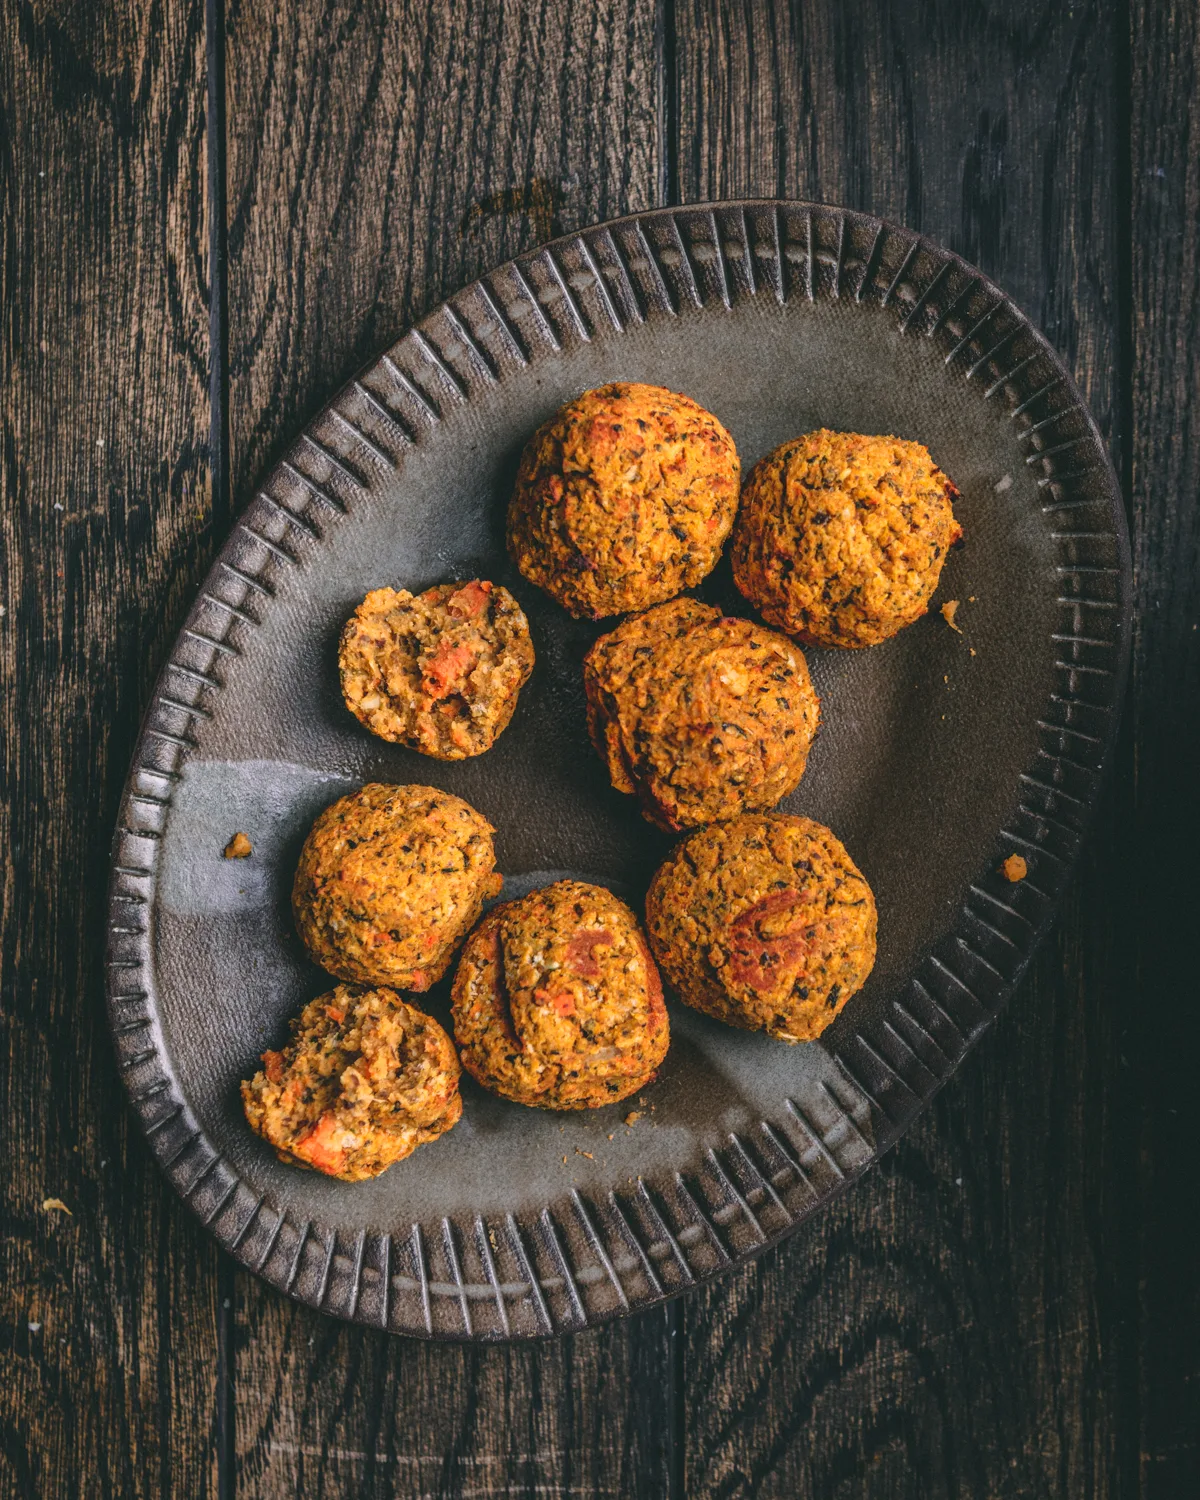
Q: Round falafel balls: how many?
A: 6